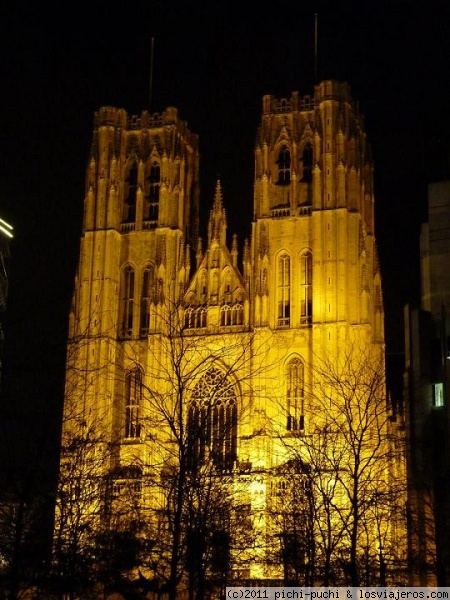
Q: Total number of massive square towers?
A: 2